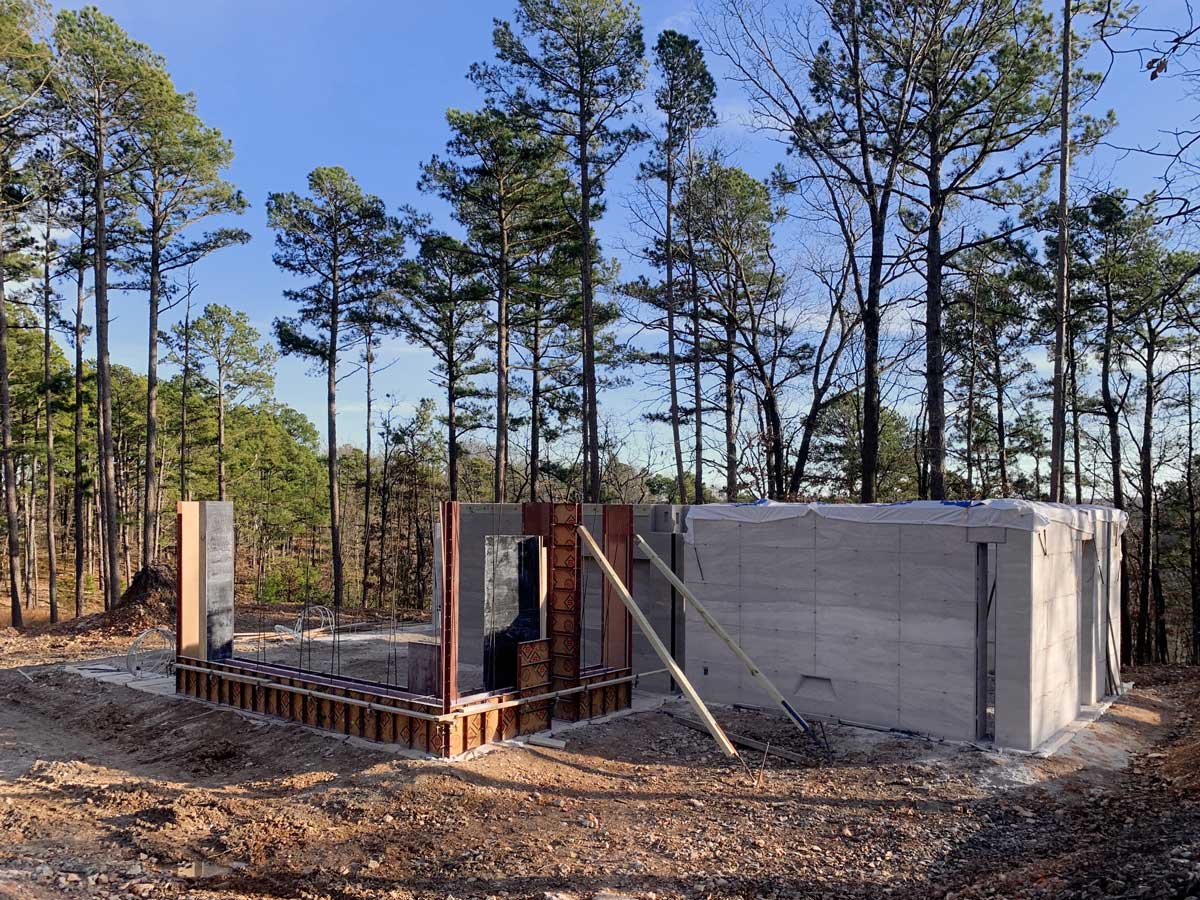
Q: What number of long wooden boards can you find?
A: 2